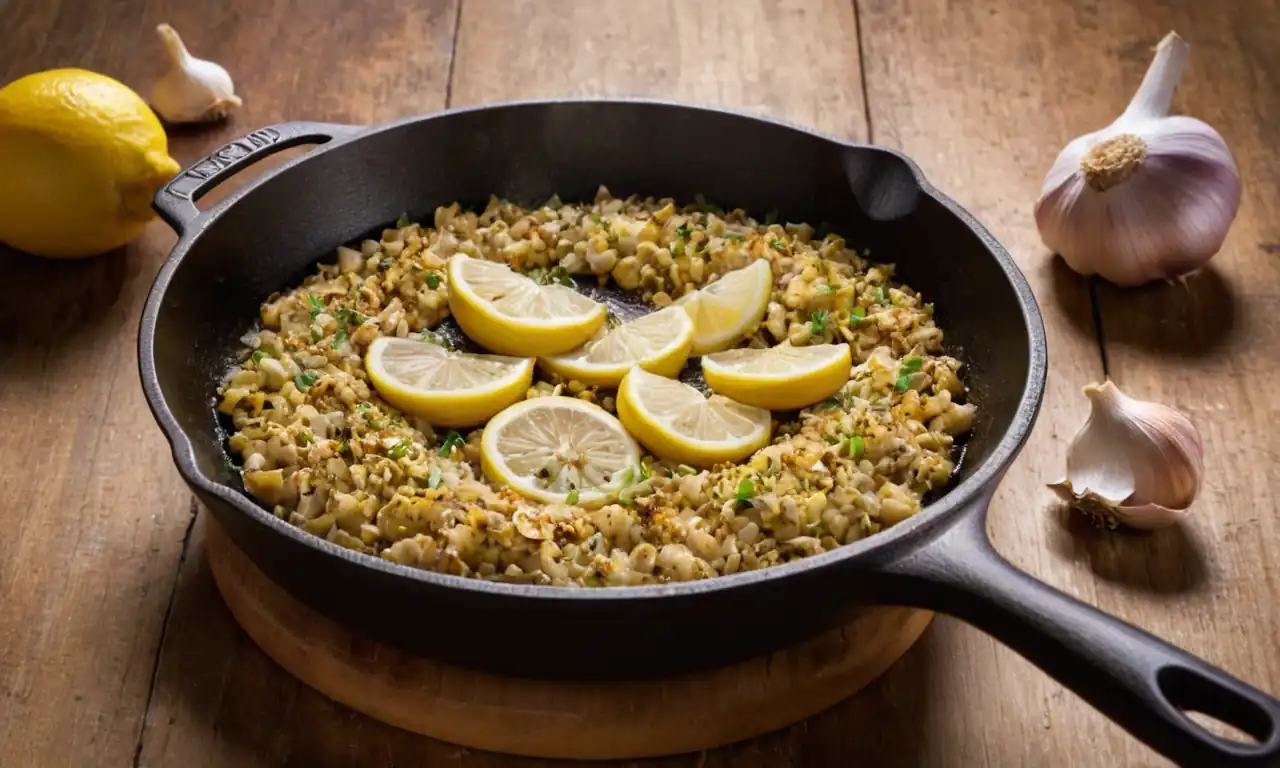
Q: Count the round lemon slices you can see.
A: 1